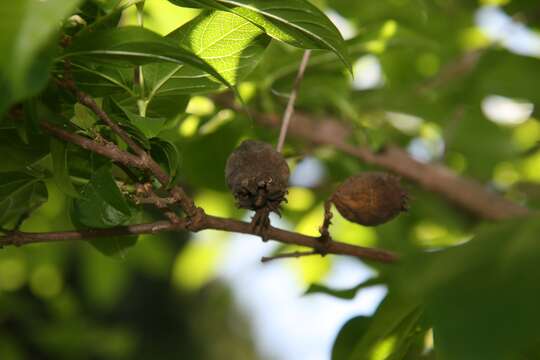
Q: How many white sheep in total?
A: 0